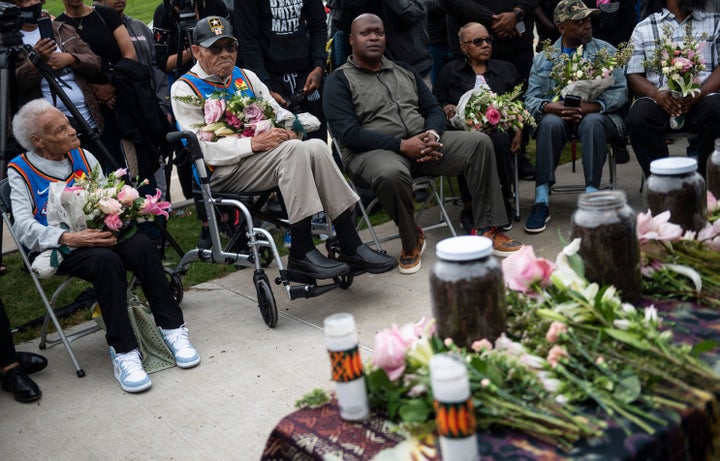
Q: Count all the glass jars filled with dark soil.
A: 4